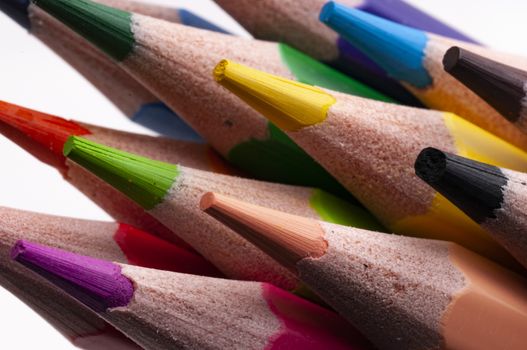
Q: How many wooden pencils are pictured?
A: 12